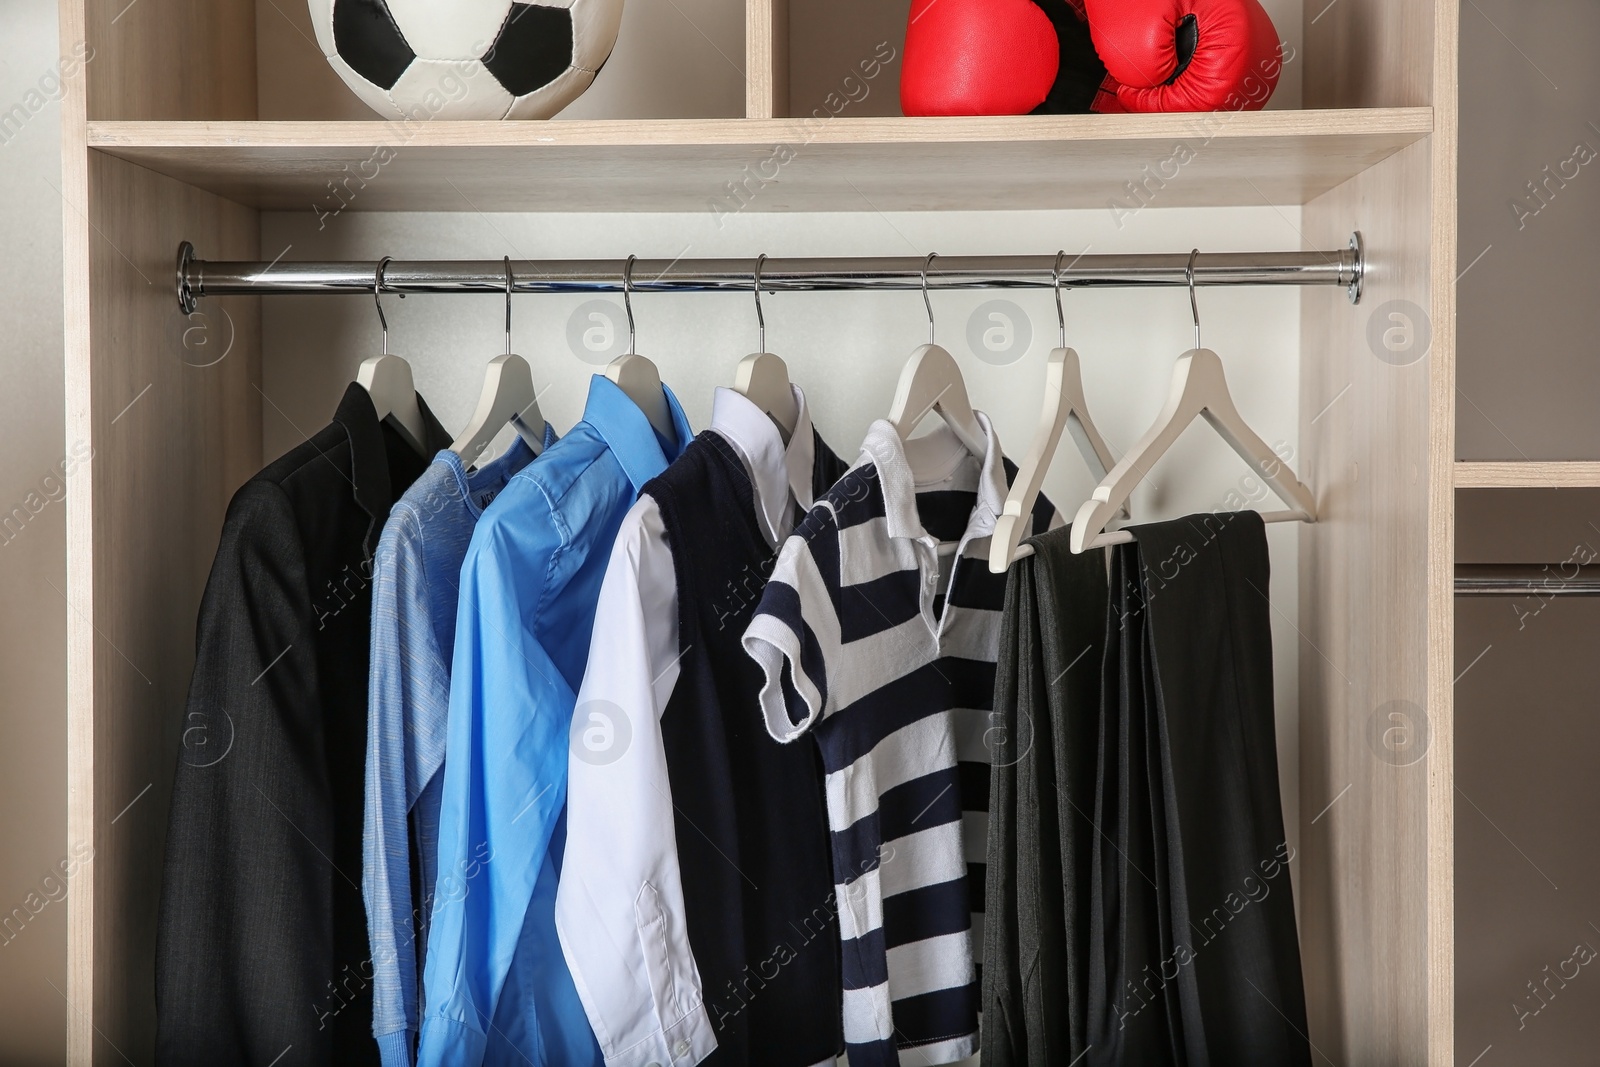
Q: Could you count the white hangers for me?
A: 7